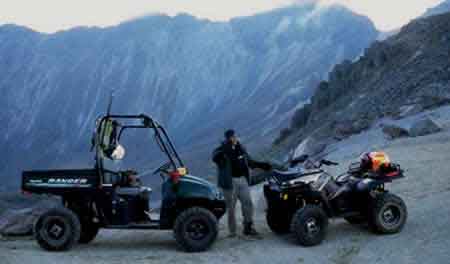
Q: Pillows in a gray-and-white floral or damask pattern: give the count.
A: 0